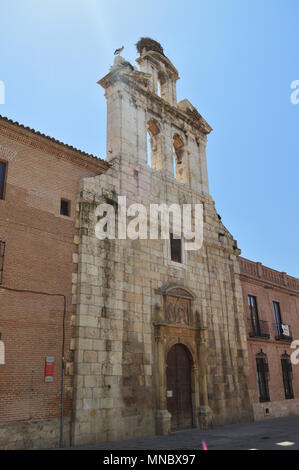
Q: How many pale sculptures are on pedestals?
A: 0